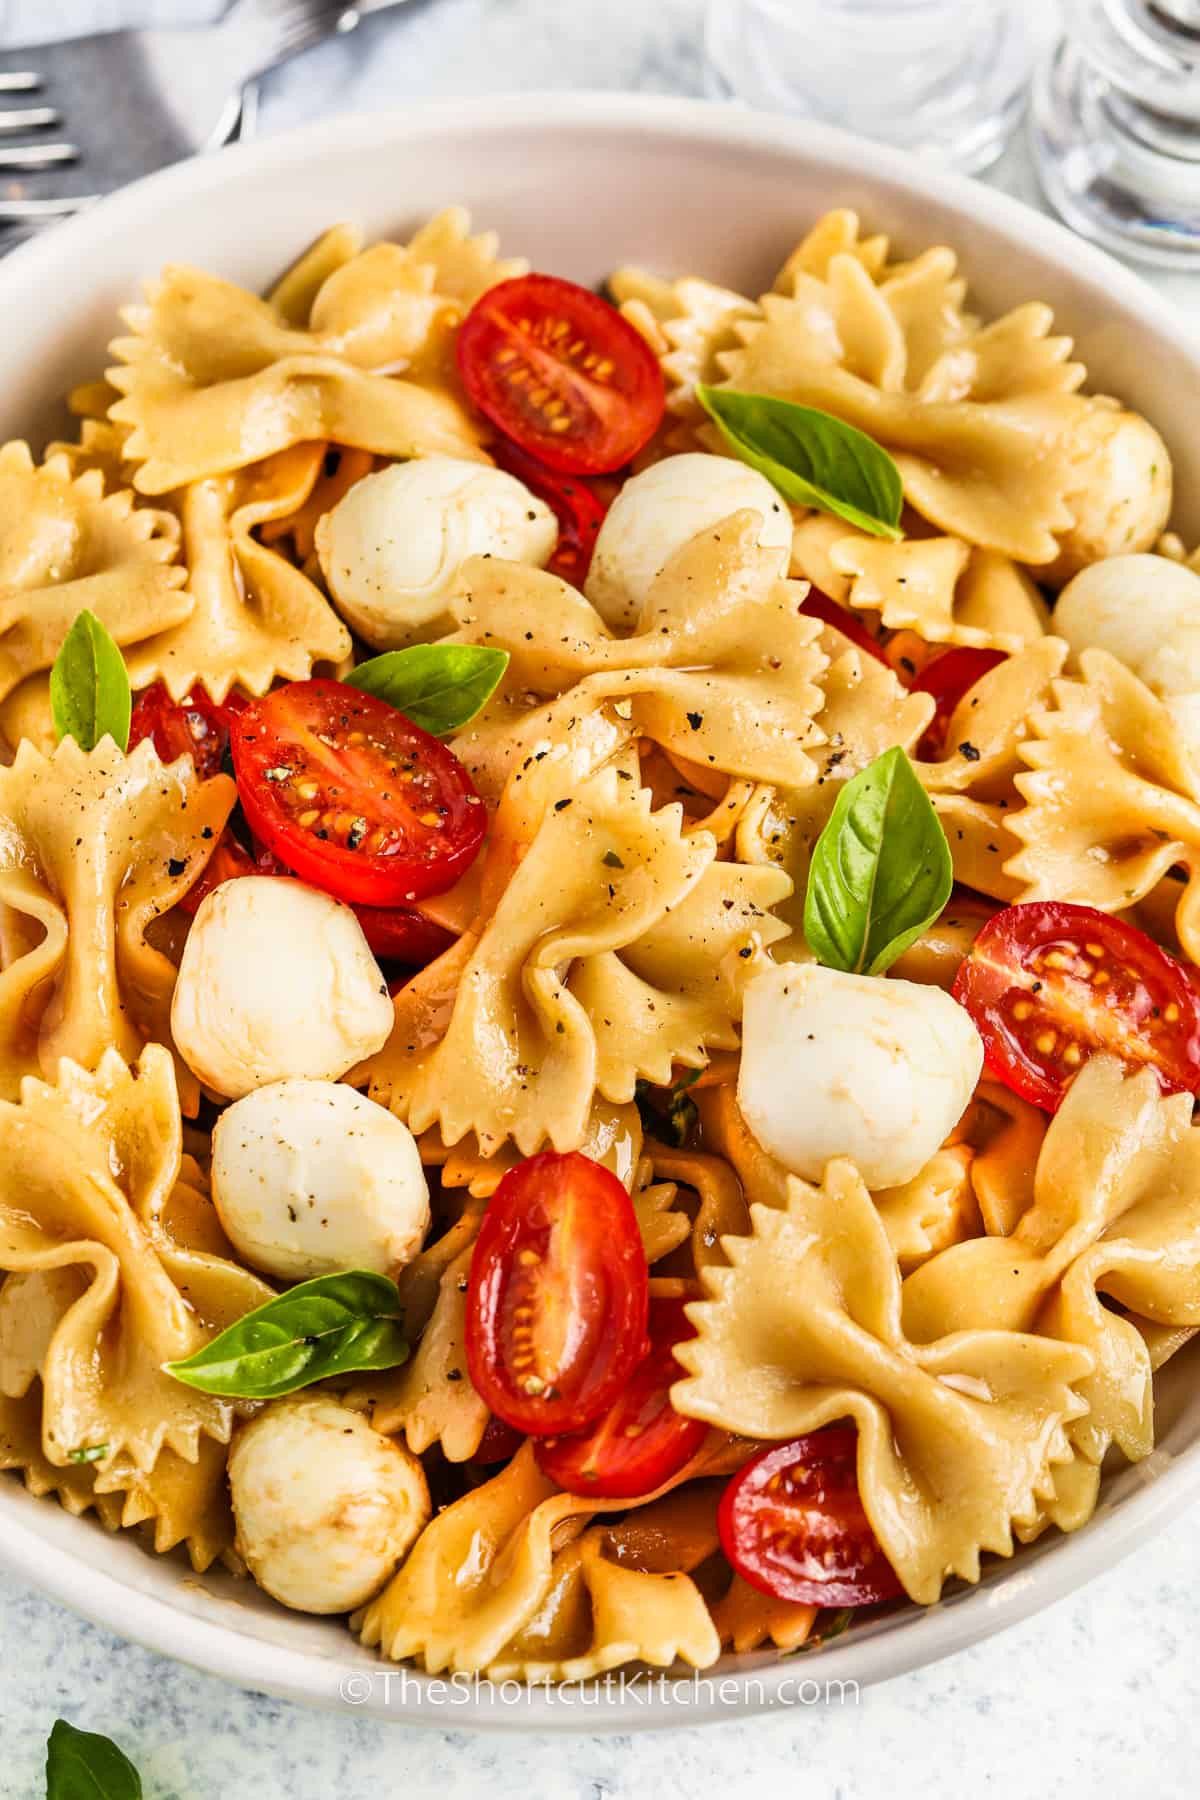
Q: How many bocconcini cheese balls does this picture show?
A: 8